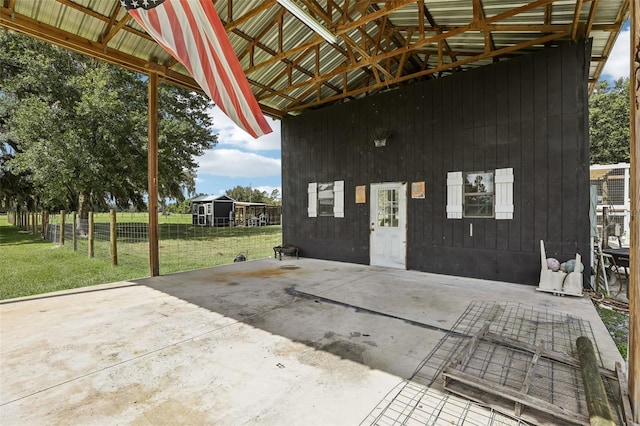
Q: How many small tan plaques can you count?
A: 2